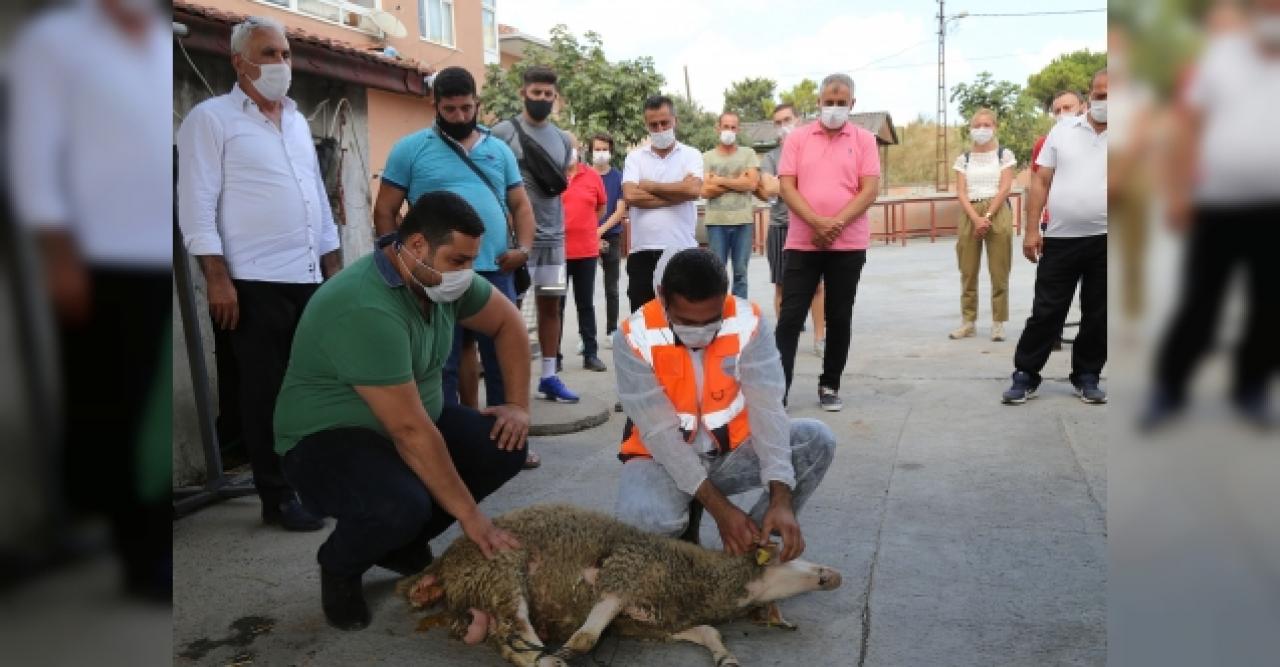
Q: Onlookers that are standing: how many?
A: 12